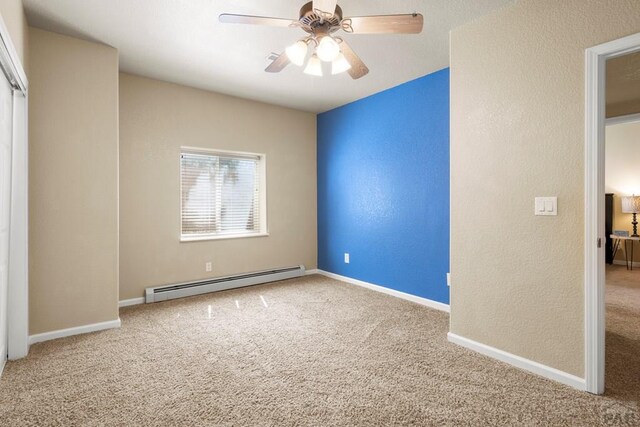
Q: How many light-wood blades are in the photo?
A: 5